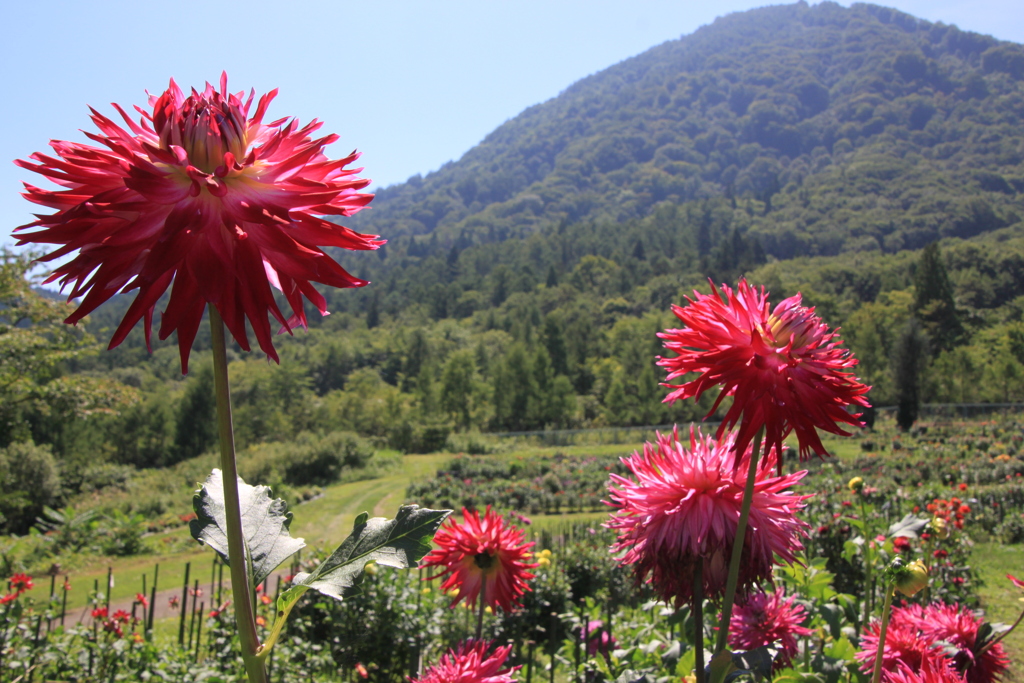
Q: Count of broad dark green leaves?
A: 2